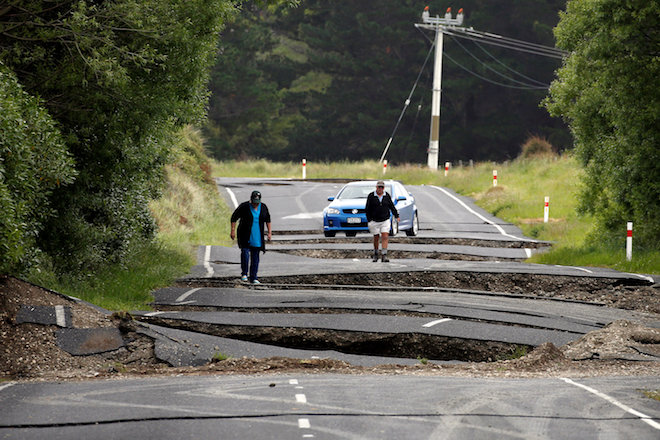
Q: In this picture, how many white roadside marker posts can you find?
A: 6